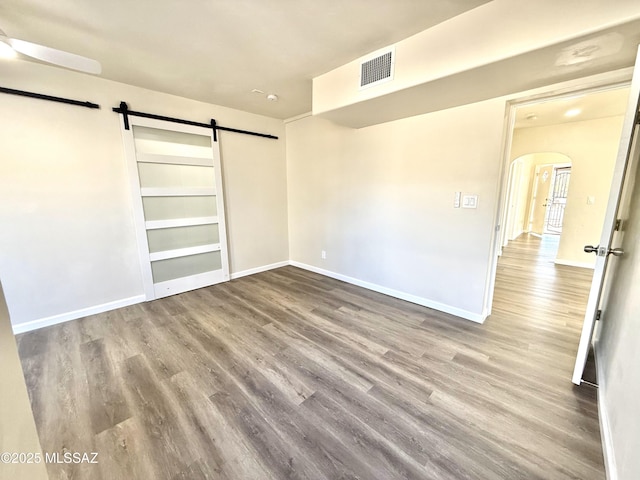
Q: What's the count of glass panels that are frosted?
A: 5